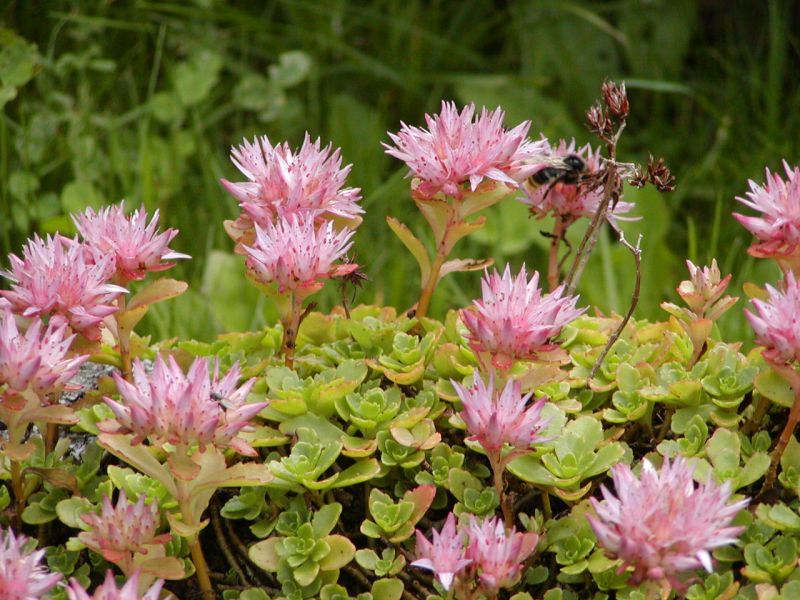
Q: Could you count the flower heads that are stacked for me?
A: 2